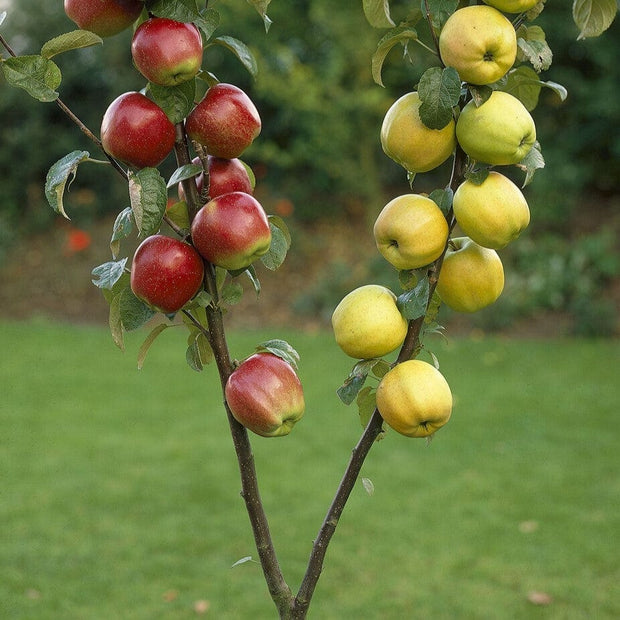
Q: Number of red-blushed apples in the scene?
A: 8